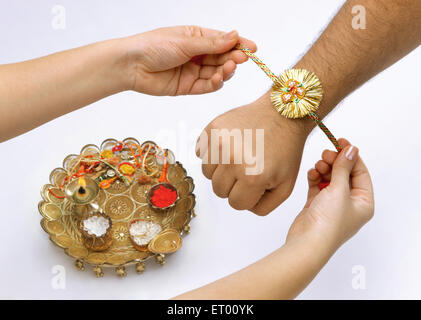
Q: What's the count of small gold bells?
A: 7